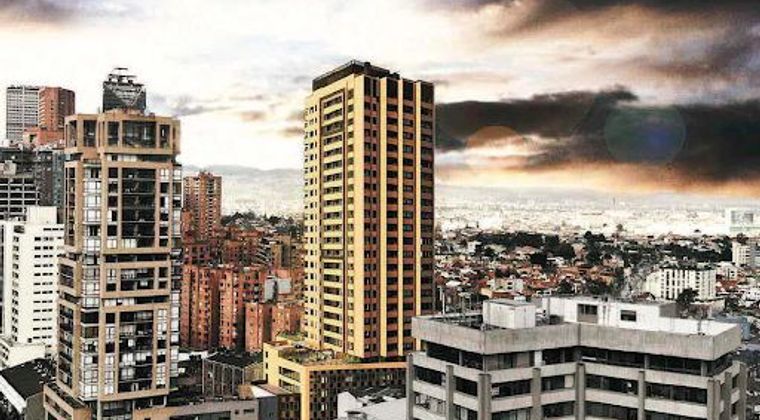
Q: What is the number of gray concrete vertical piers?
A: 9